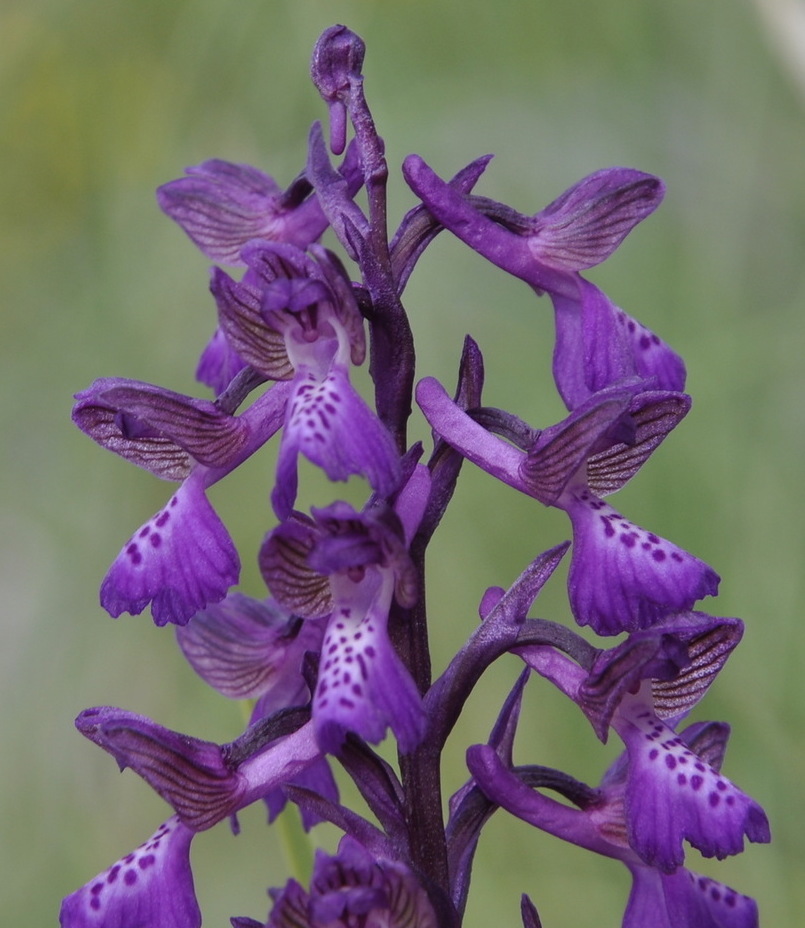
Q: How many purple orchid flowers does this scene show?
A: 11